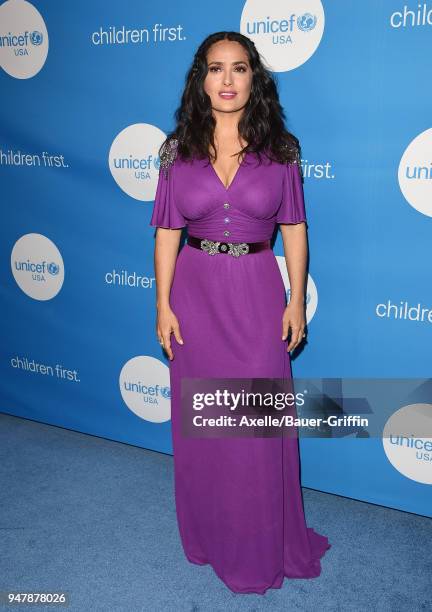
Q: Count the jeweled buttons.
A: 3